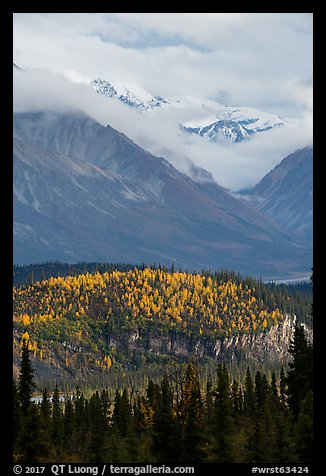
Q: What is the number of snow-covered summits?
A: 2